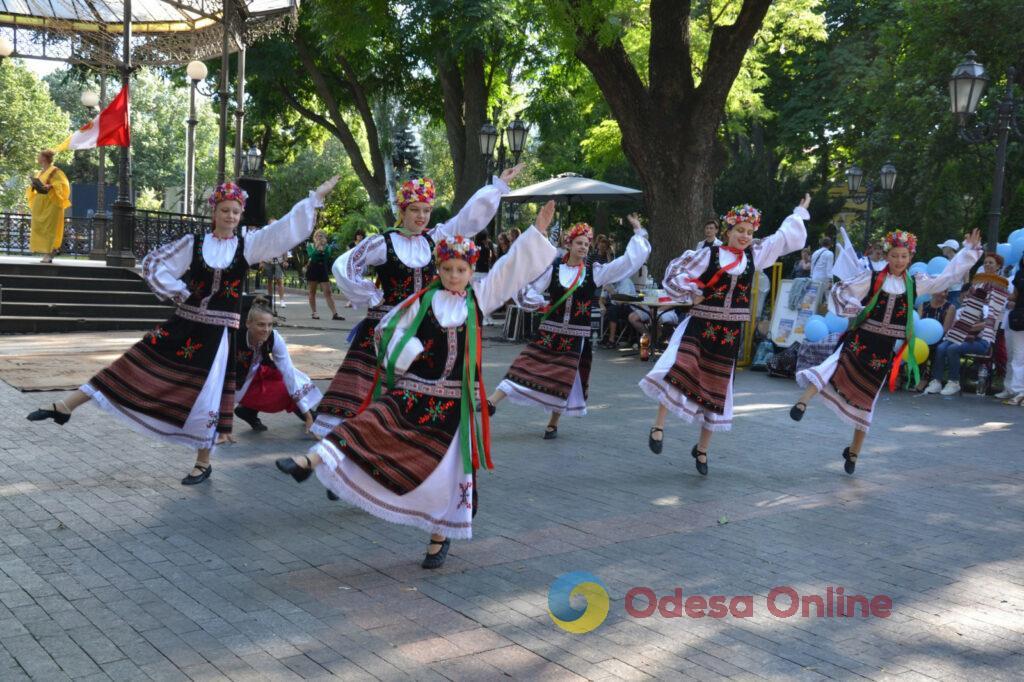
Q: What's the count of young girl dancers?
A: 6